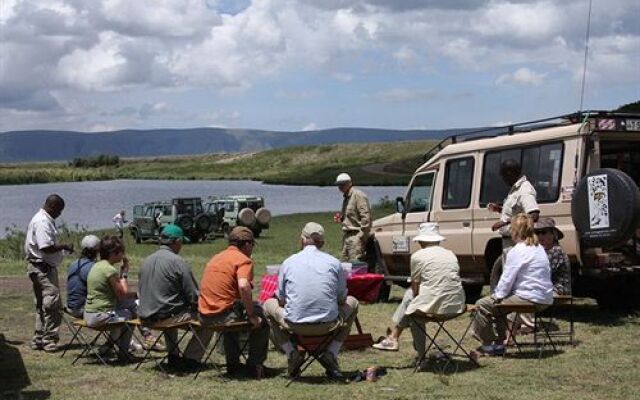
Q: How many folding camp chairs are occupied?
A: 8